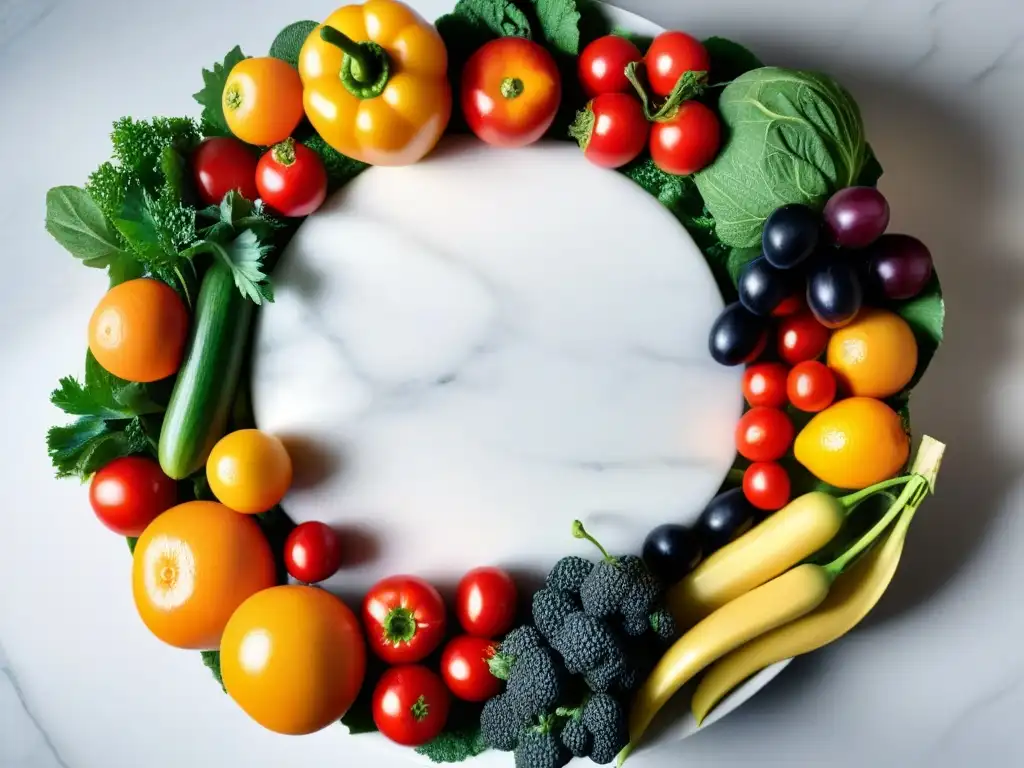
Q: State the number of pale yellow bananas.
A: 3